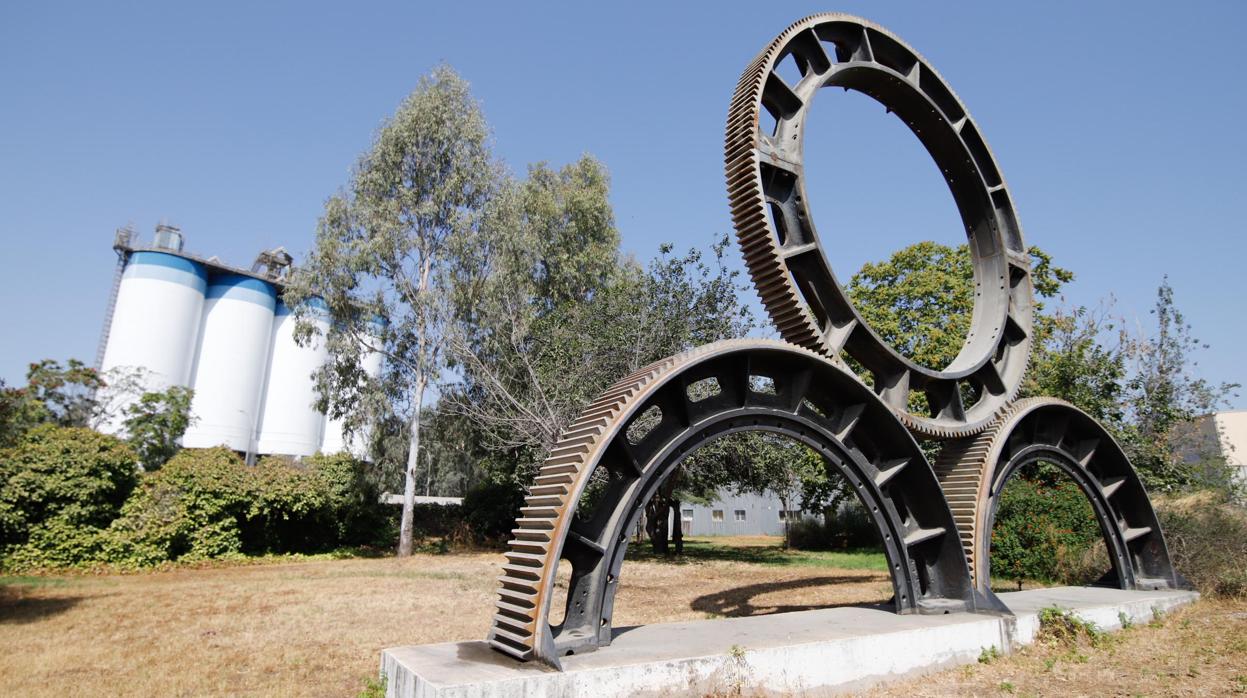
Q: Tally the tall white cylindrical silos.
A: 4